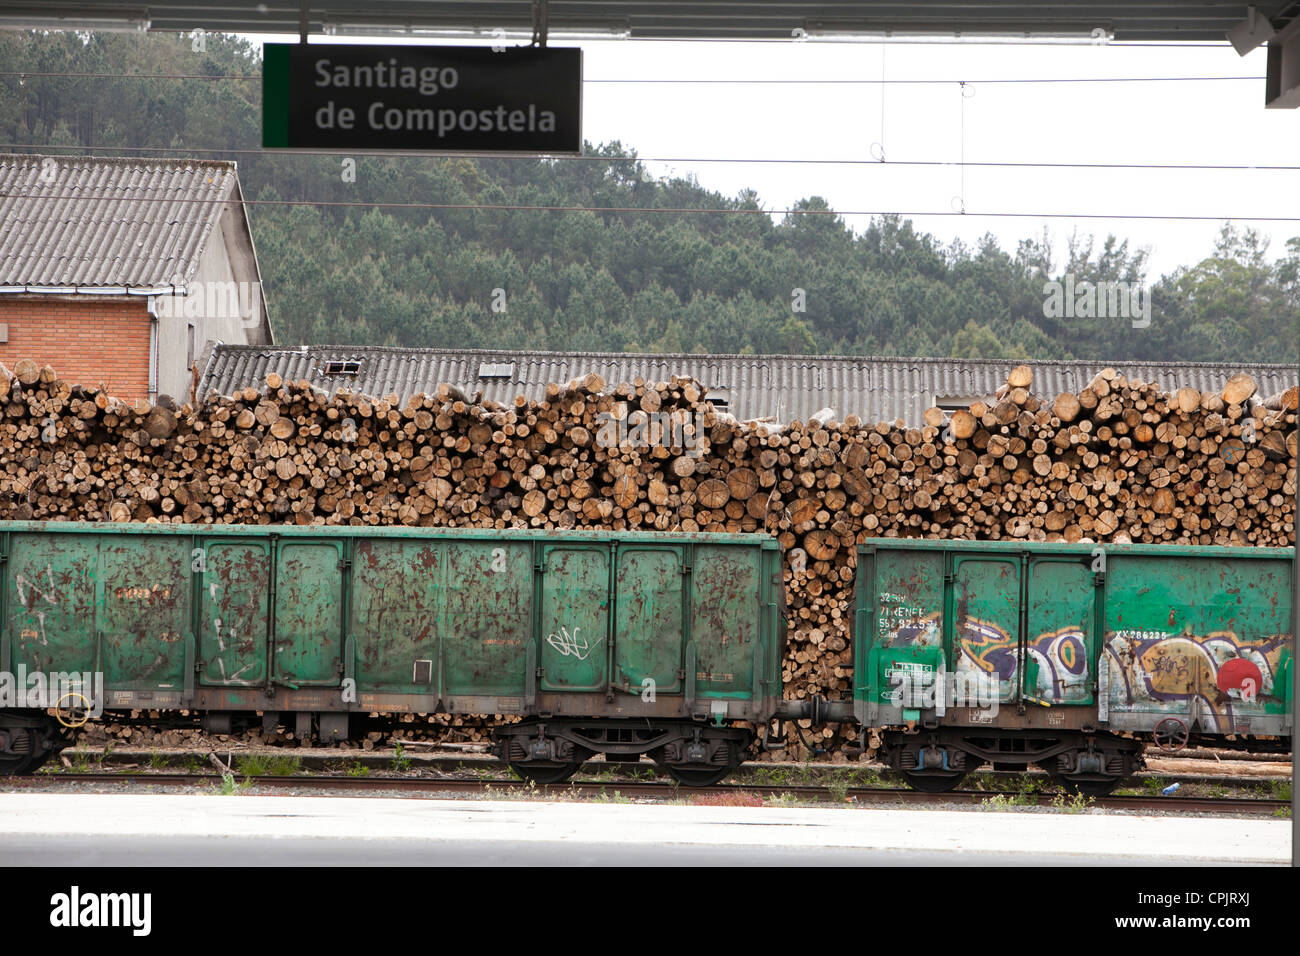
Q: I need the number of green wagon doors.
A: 6